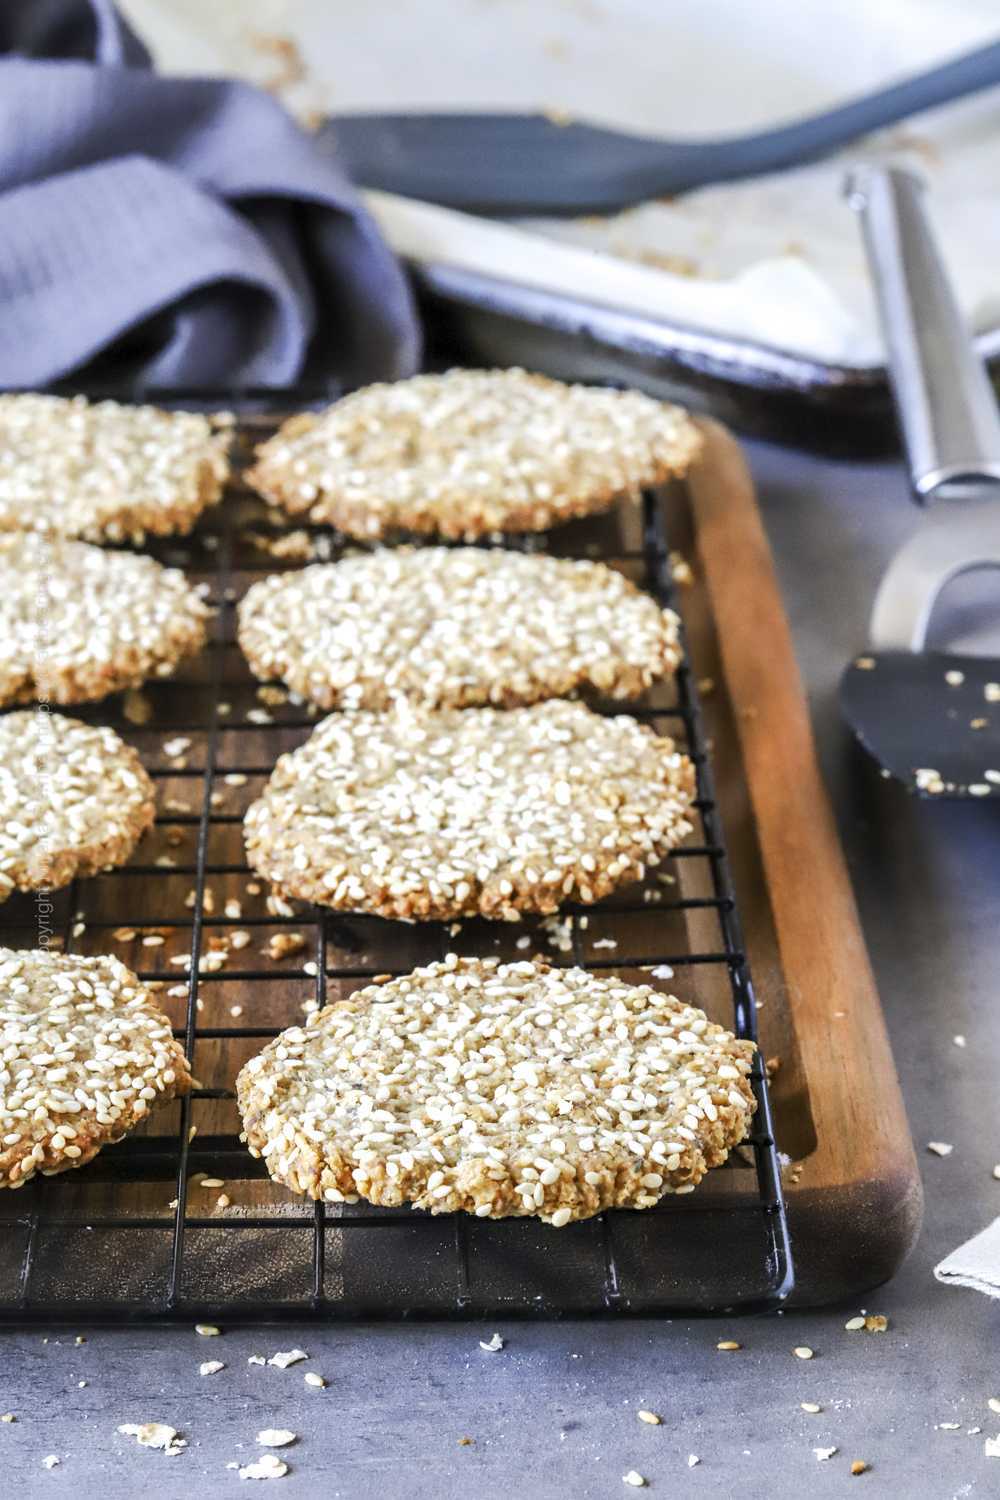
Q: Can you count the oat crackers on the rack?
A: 8